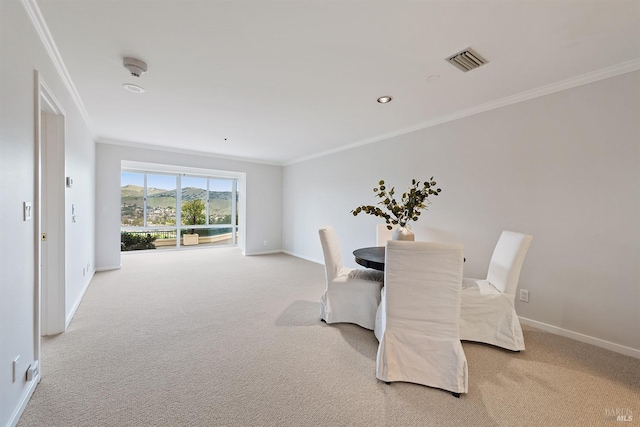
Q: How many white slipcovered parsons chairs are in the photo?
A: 4